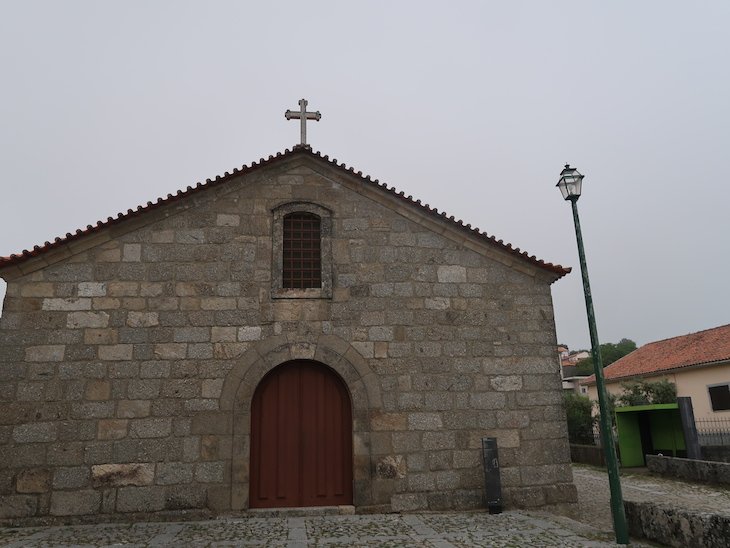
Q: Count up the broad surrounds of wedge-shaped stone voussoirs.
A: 1